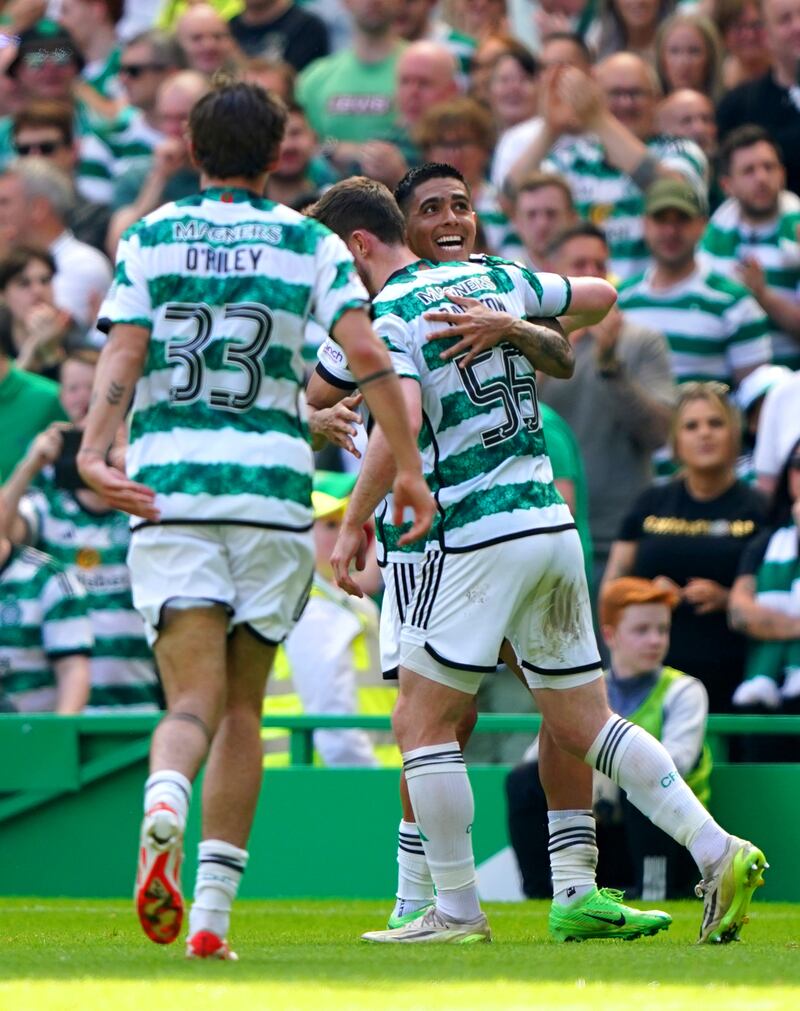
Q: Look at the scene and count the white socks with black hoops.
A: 6